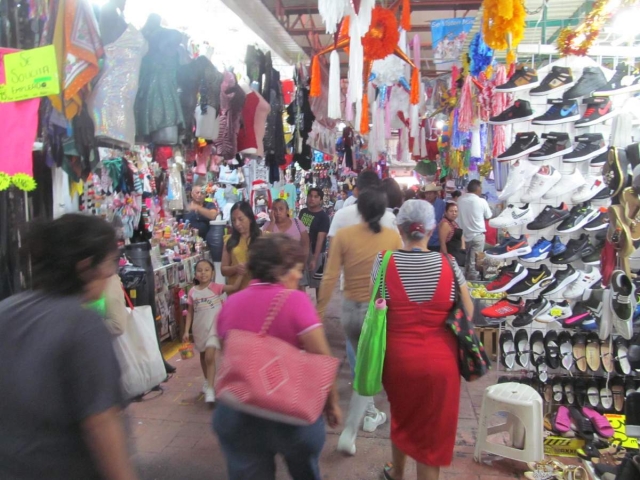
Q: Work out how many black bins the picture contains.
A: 1